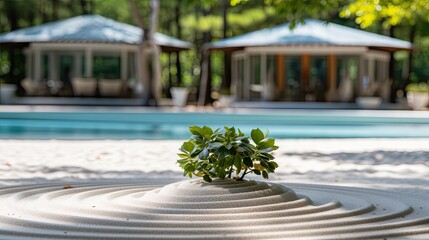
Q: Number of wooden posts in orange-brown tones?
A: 3